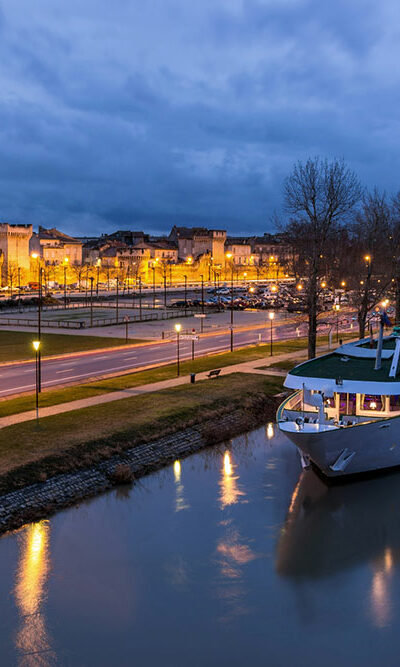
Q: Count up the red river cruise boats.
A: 0